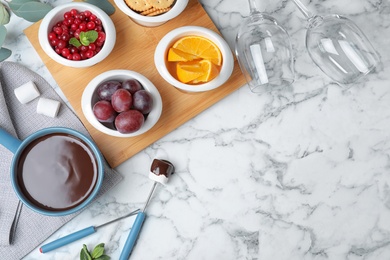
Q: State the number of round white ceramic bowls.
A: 4